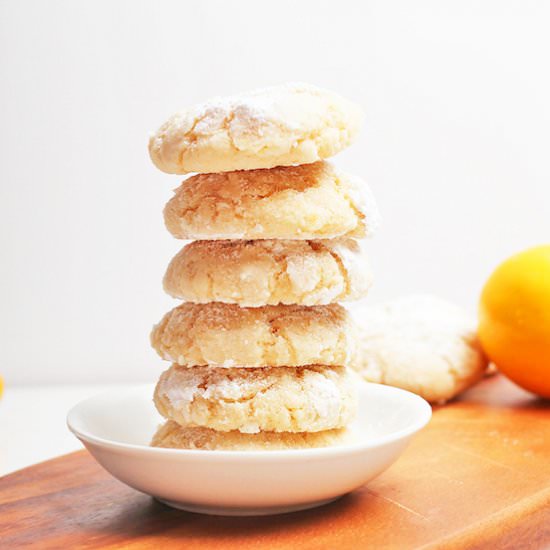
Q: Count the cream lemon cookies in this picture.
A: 7